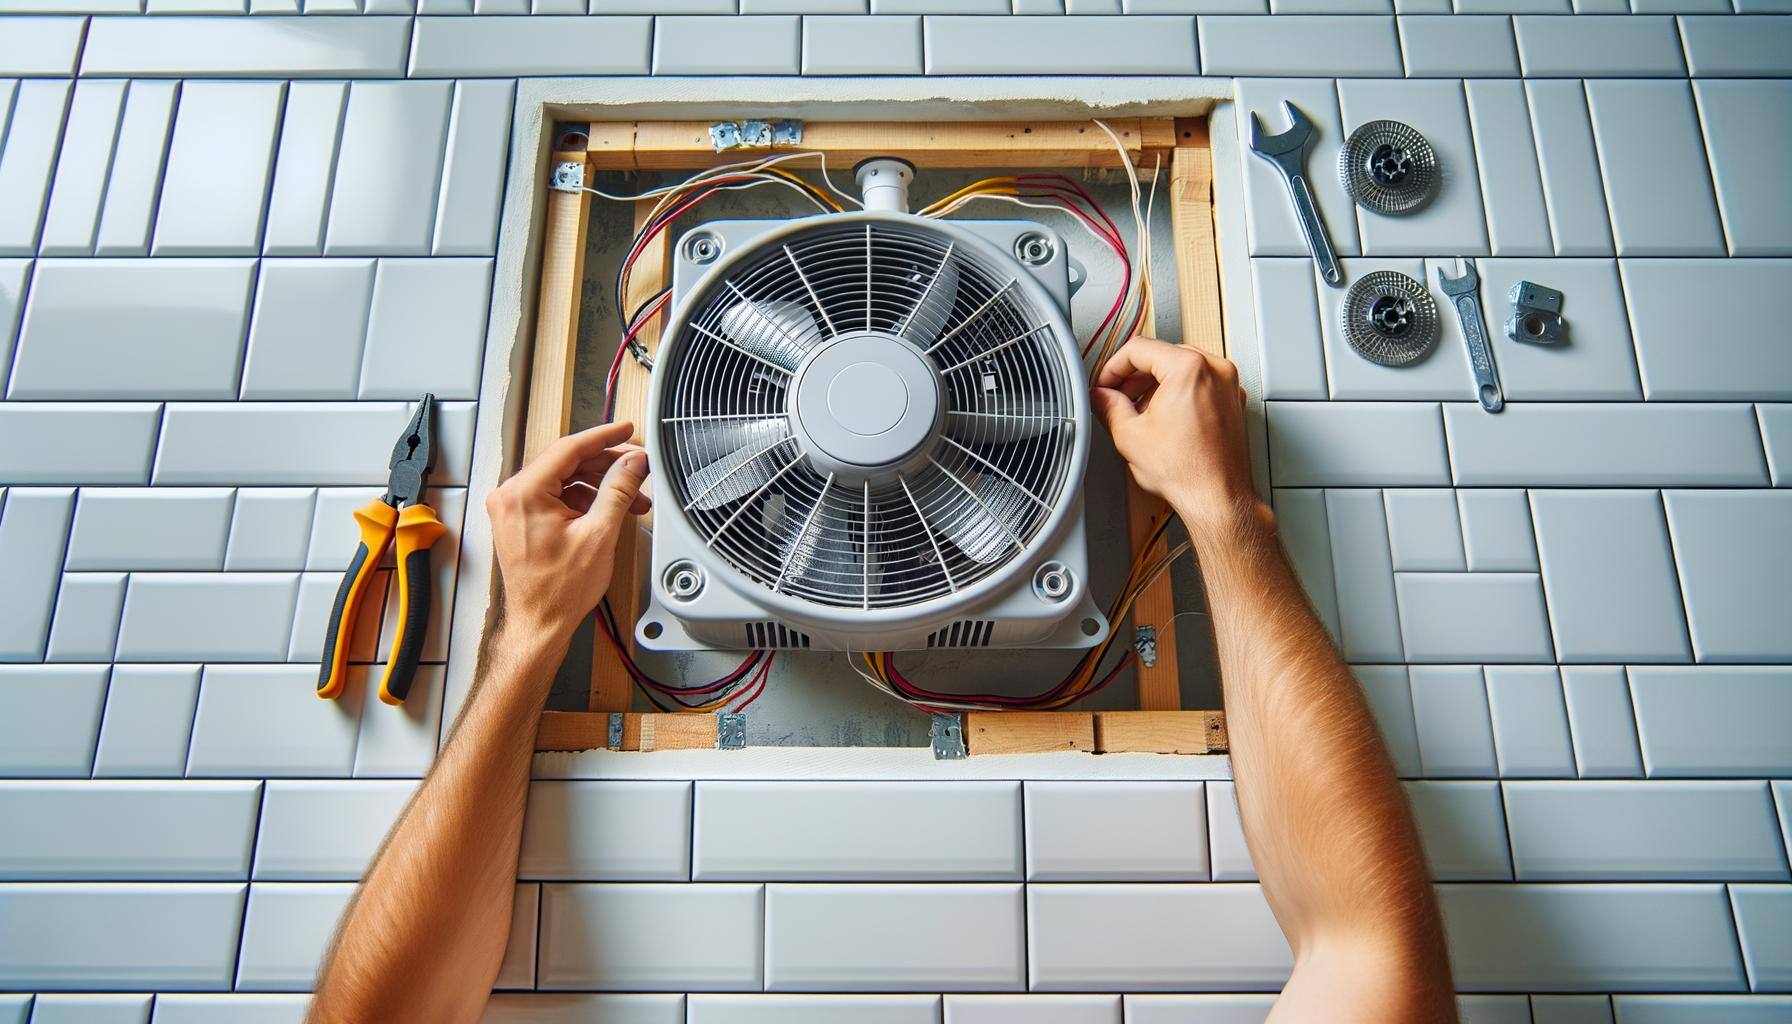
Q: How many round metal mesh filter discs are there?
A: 2